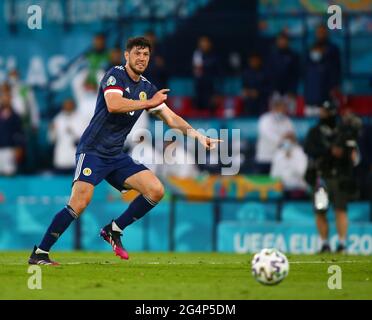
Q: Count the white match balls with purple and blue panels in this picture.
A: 1